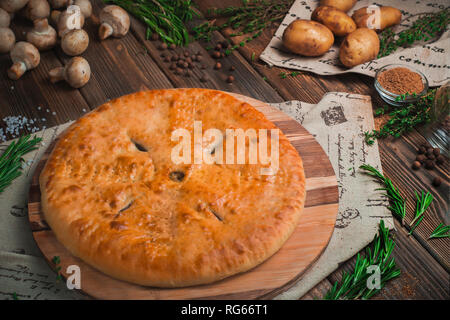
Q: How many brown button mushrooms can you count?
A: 12